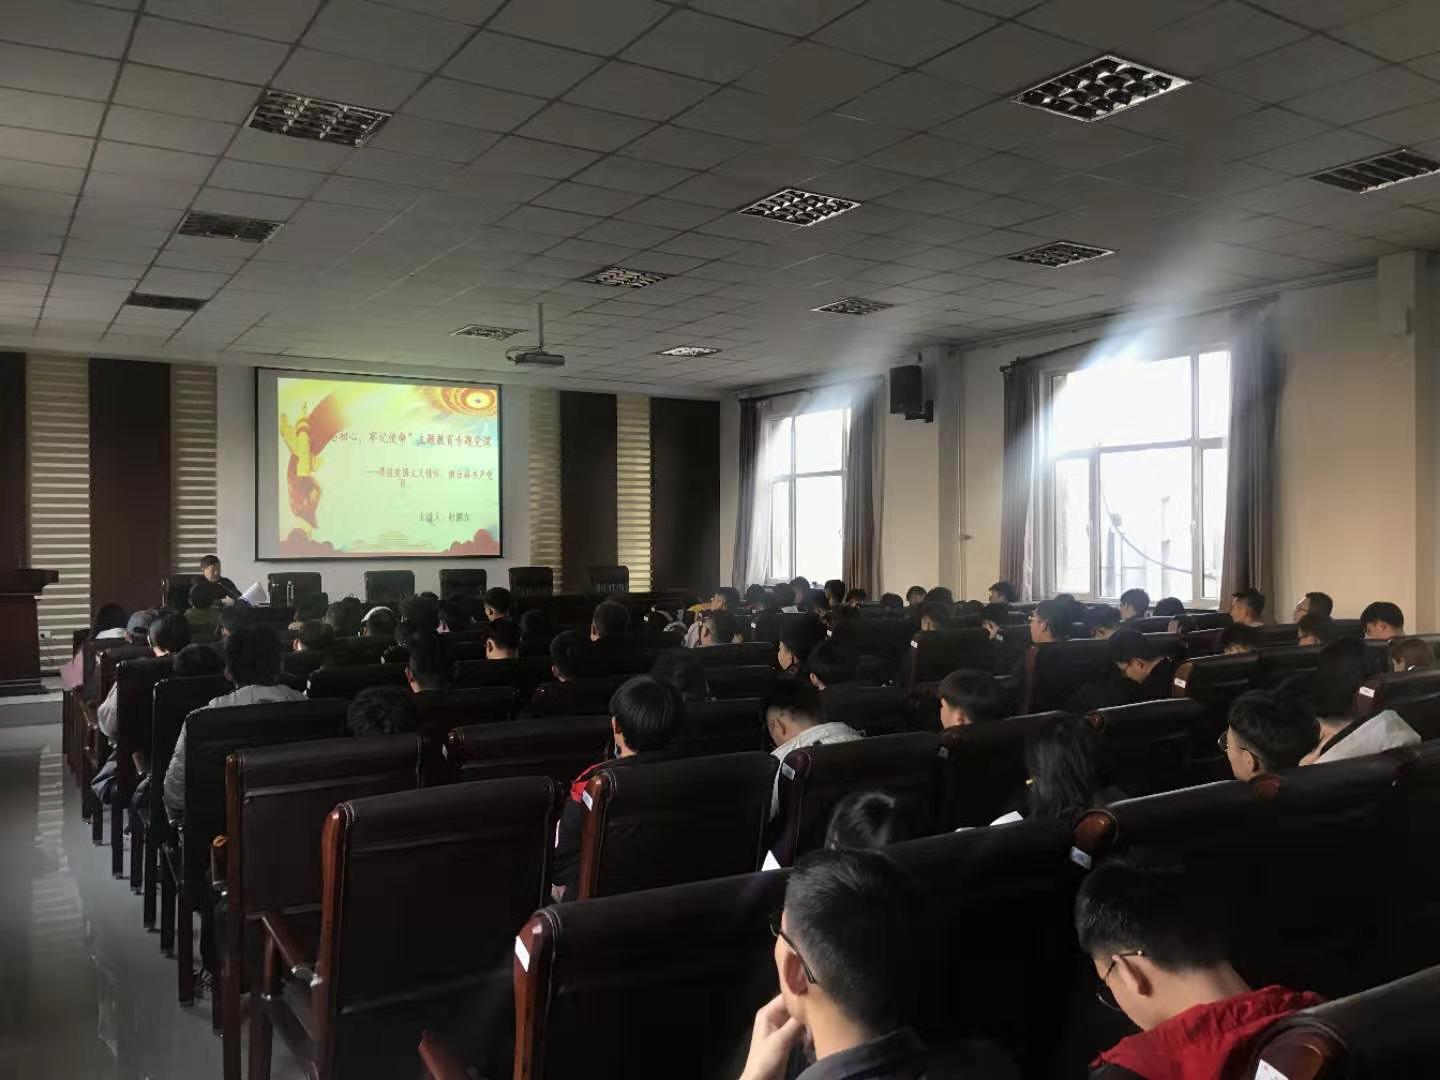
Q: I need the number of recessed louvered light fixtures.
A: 11